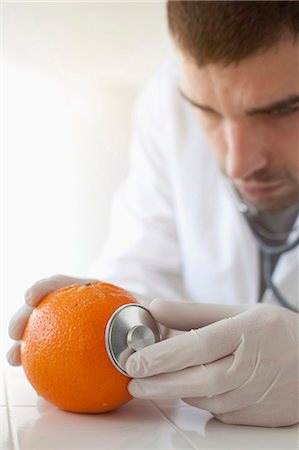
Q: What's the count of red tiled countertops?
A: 0